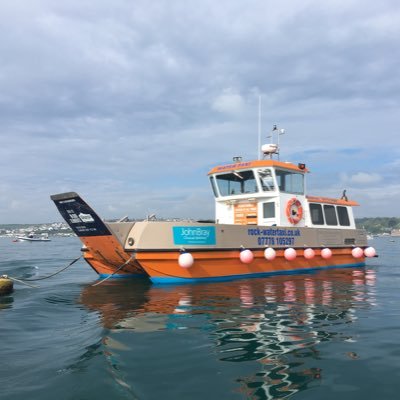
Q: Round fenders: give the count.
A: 8